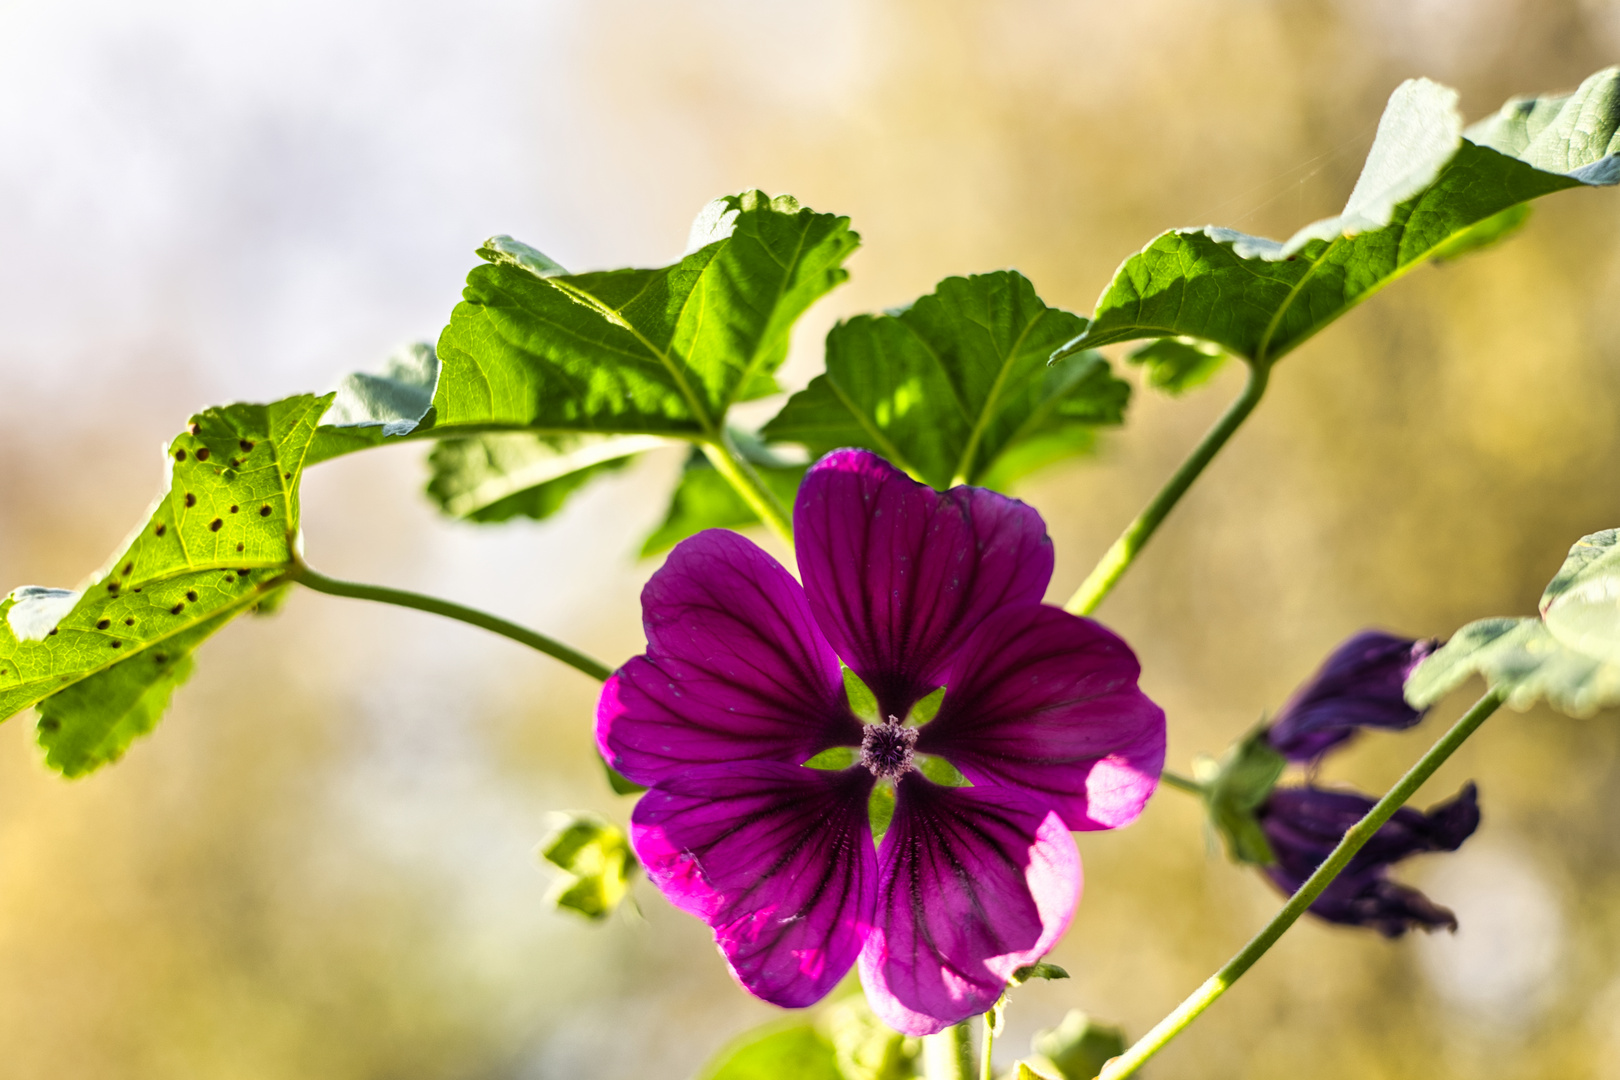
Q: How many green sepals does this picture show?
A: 5